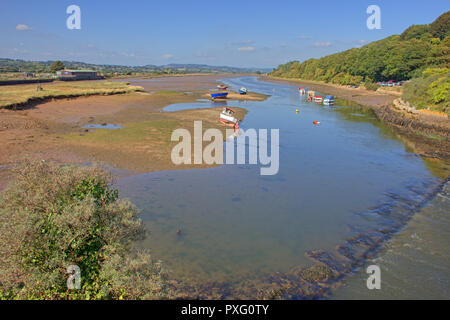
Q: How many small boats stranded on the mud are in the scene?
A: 4